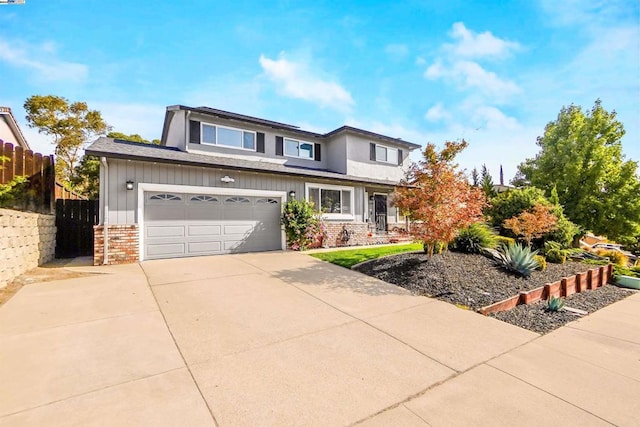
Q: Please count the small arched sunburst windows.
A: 4